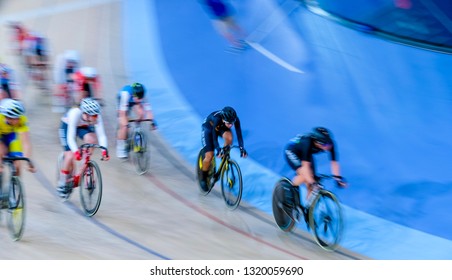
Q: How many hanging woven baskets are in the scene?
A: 0